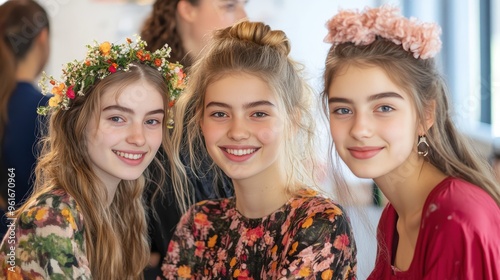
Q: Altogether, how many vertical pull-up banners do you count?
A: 0